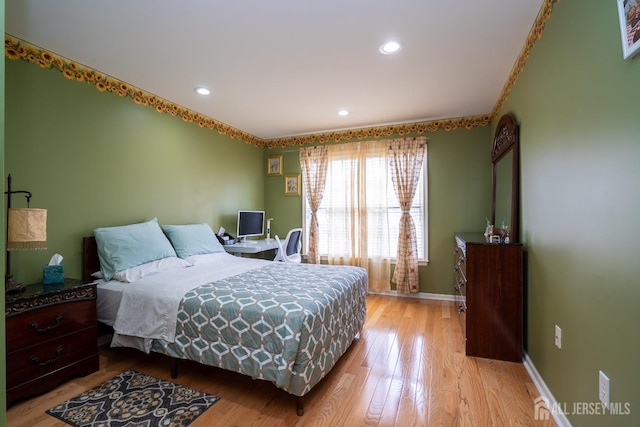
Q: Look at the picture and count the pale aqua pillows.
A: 2